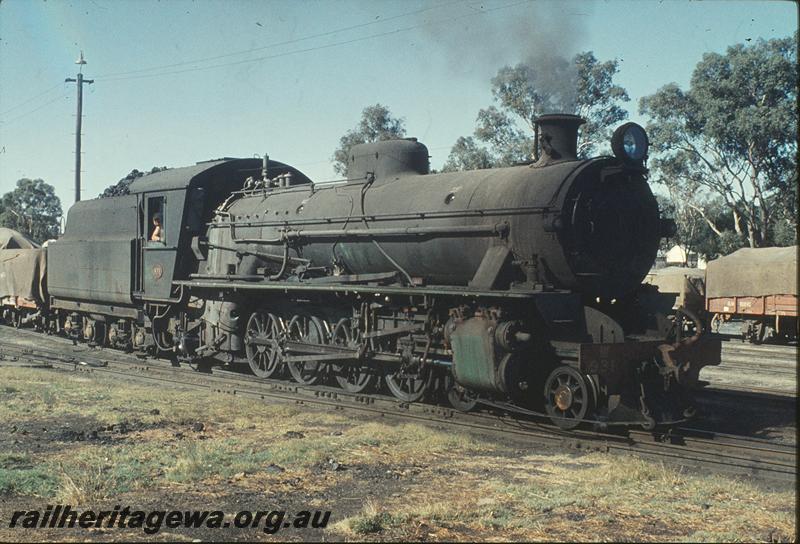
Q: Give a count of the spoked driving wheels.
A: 4